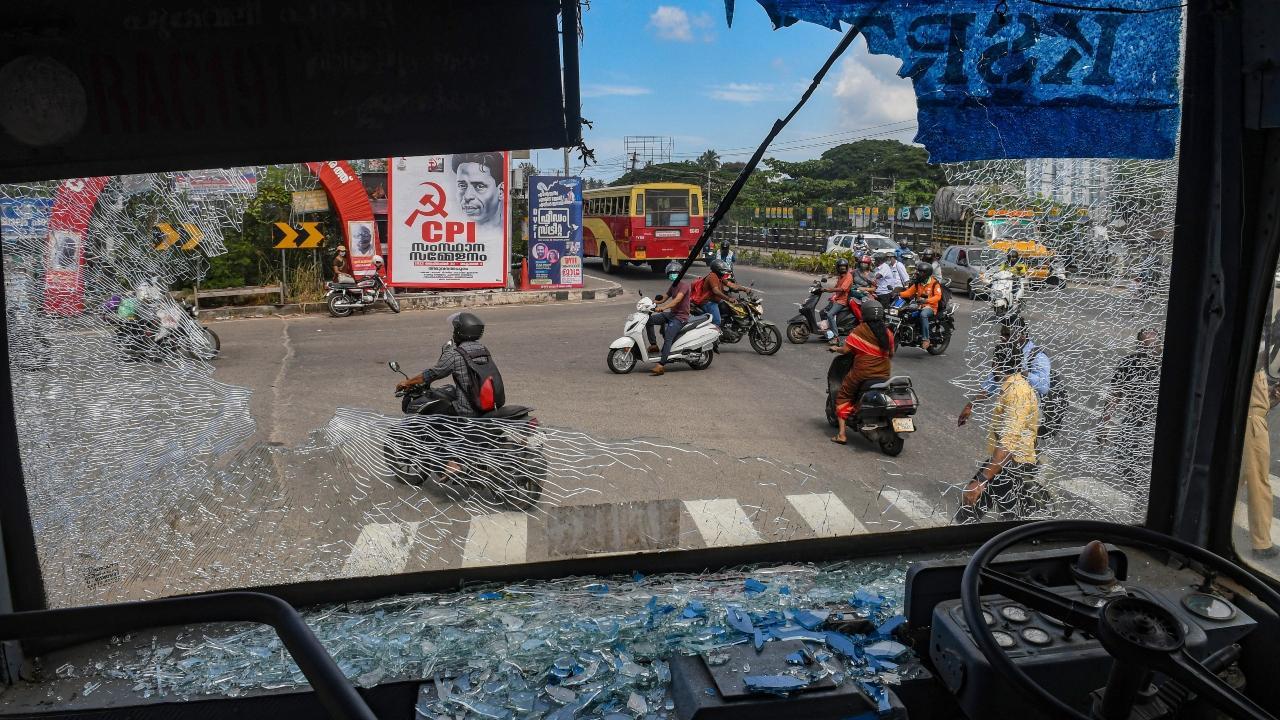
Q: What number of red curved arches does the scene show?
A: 2